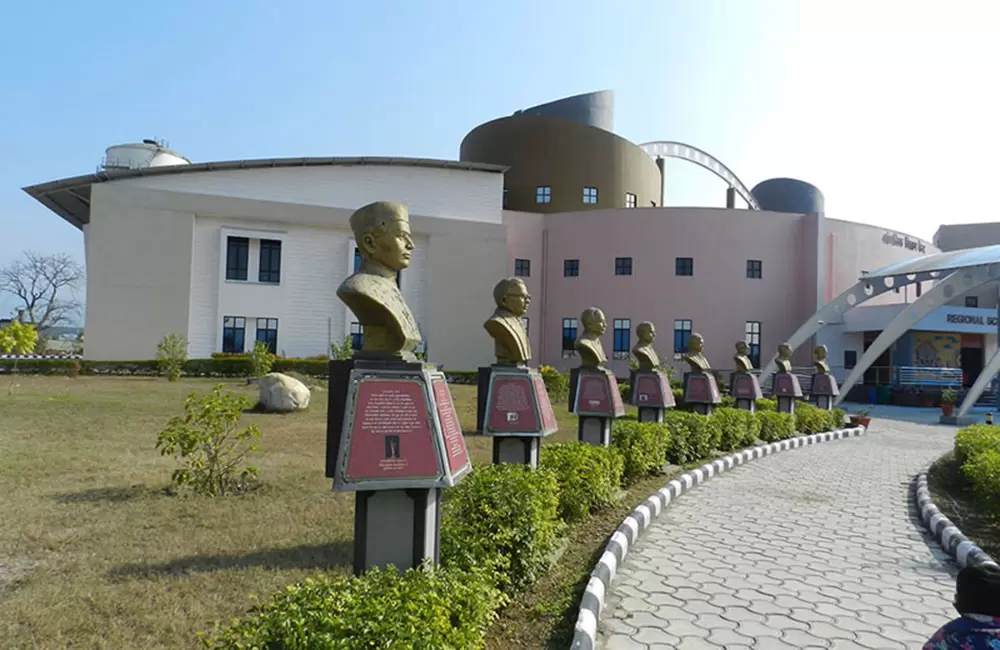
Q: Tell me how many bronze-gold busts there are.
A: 8